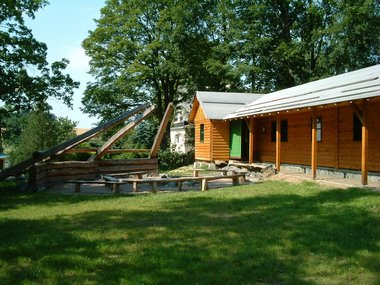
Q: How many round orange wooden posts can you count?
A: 4